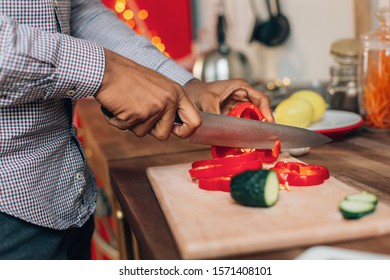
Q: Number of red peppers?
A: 1